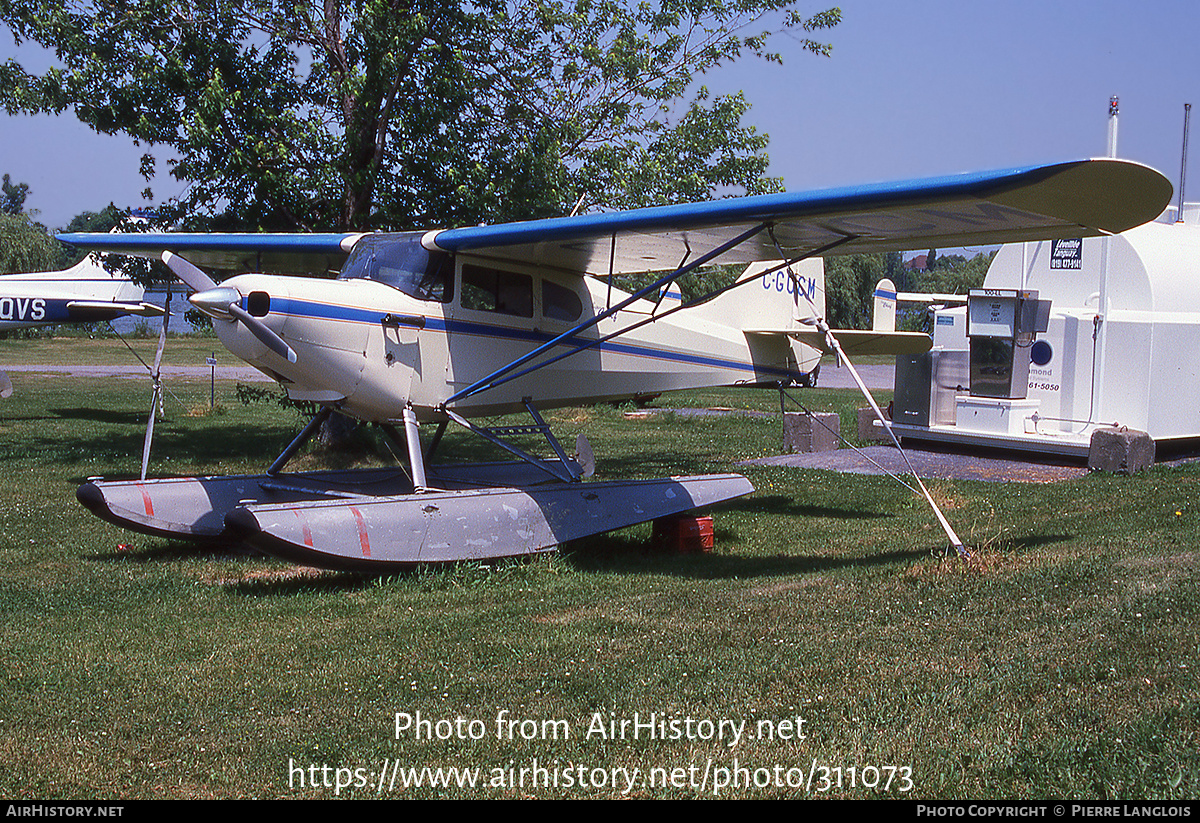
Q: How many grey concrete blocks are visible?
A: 3